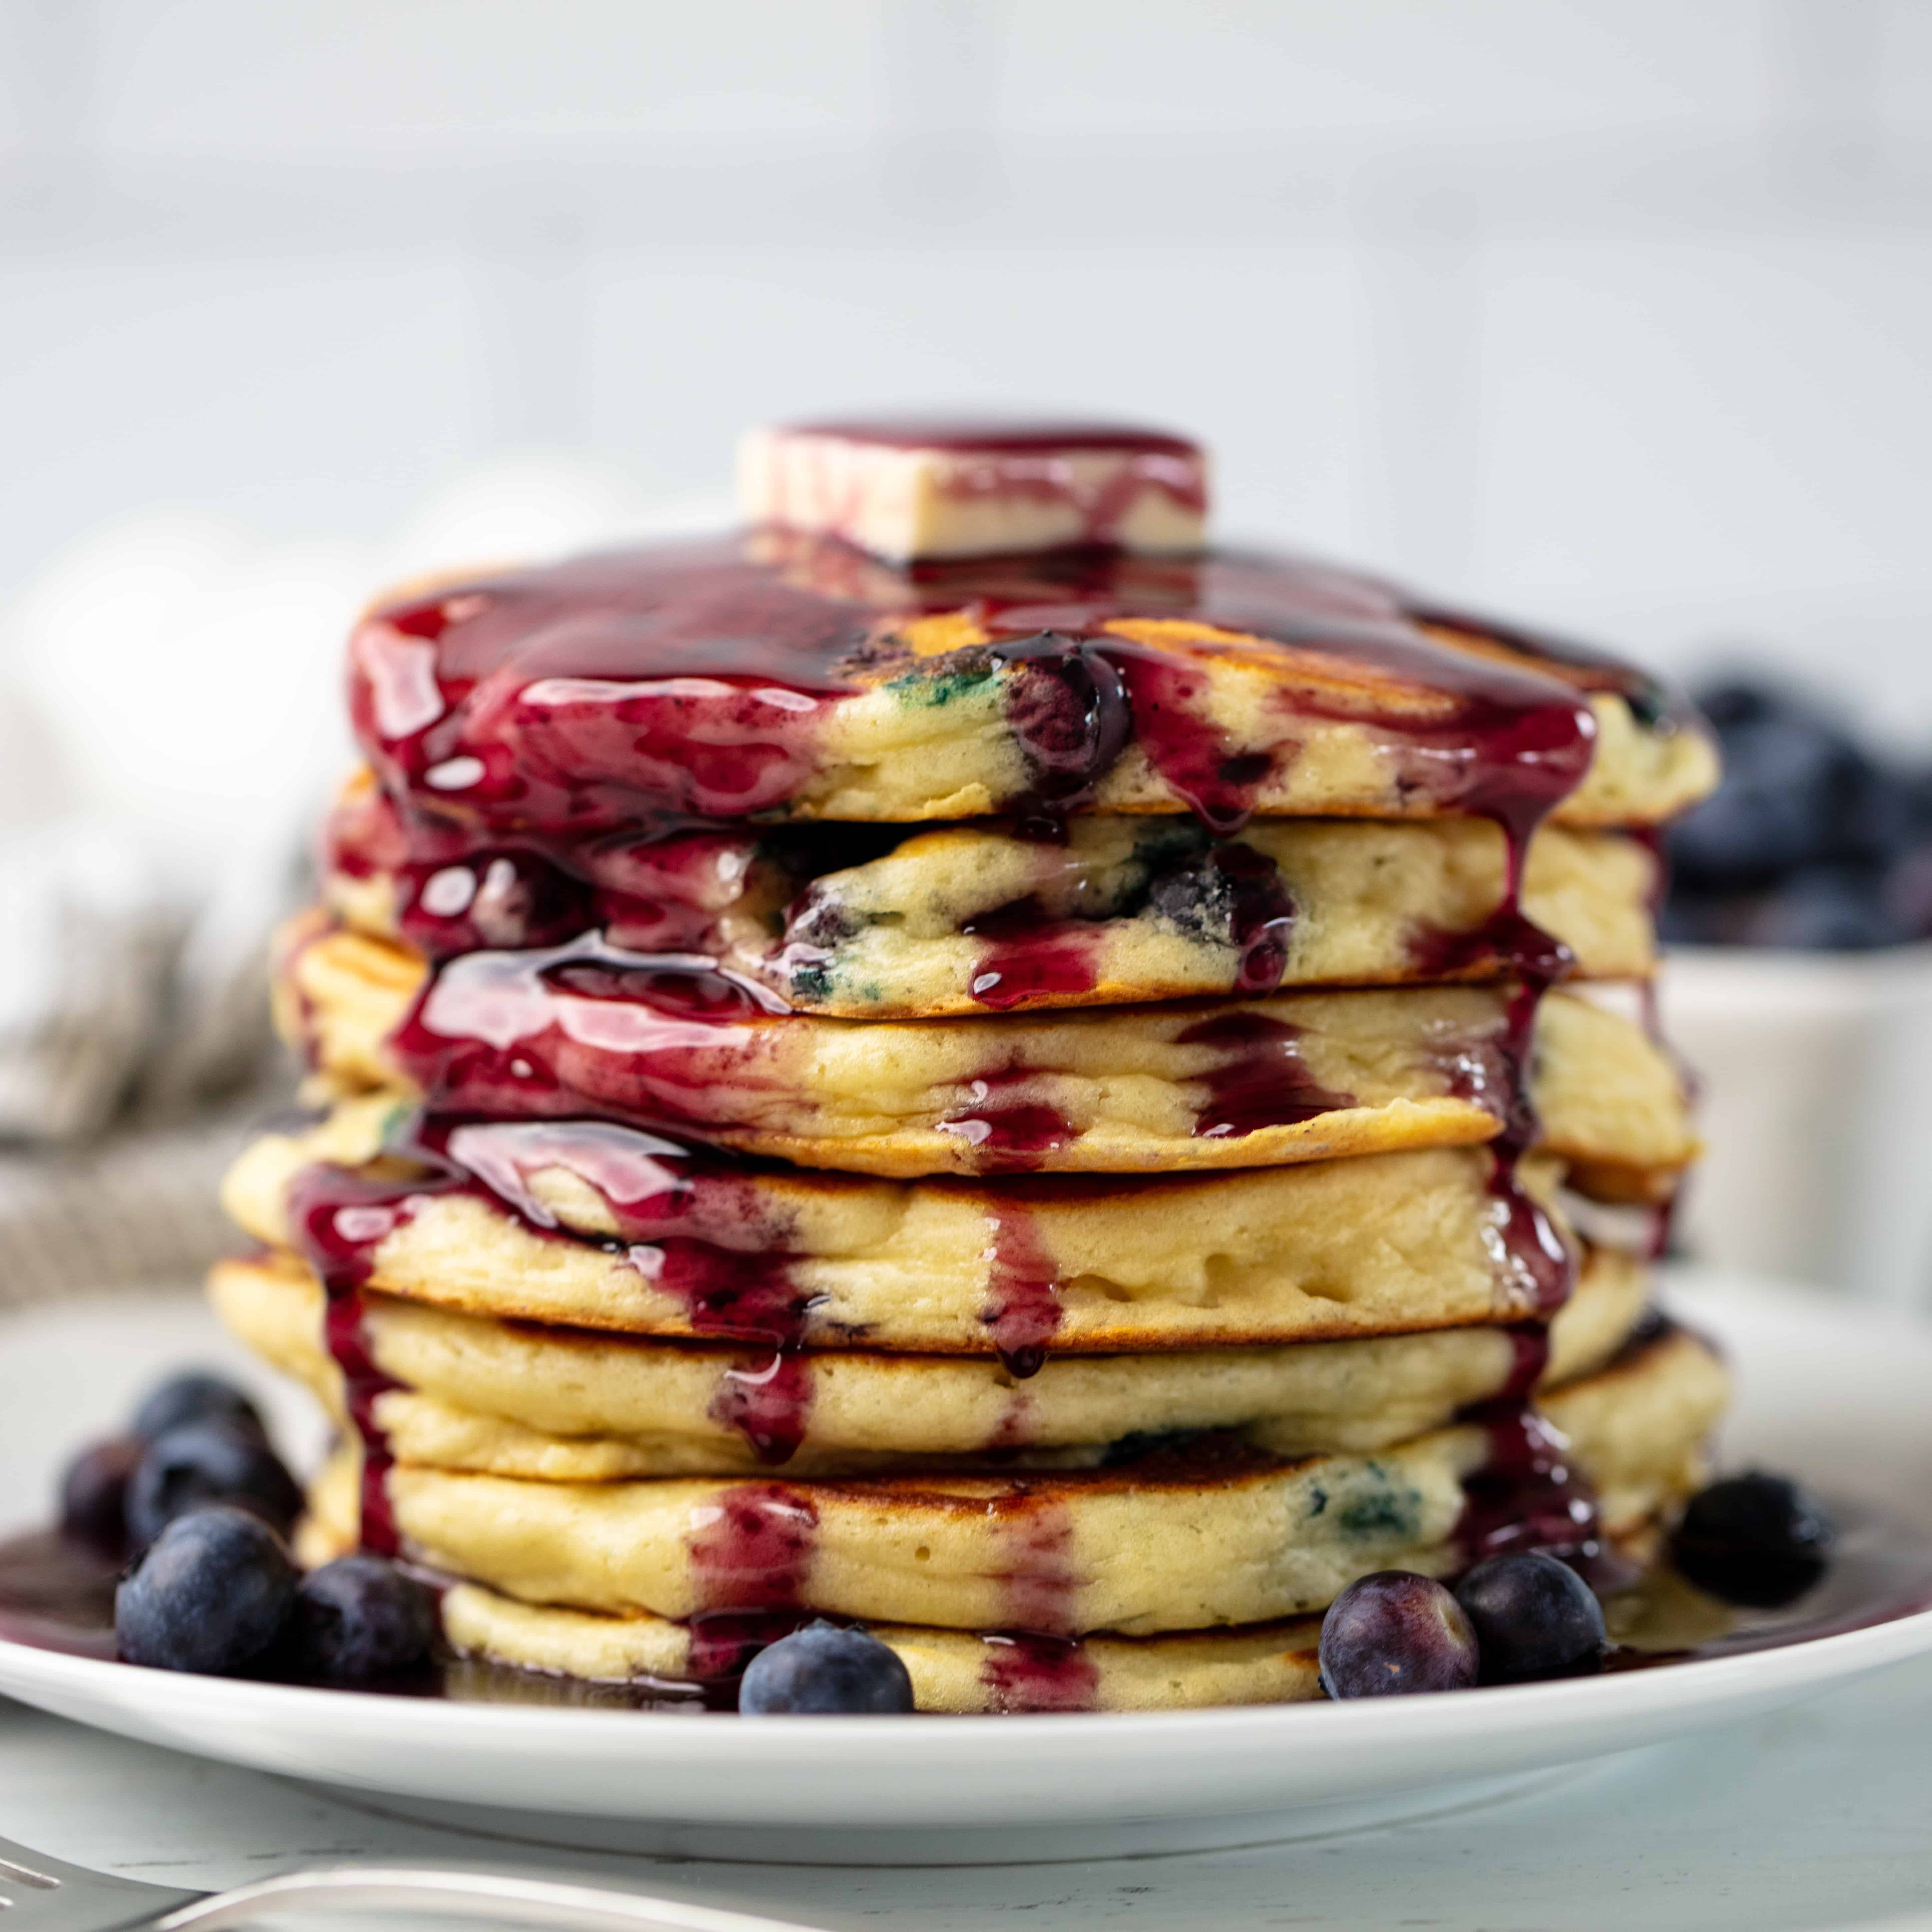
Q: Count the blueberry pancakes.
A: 7